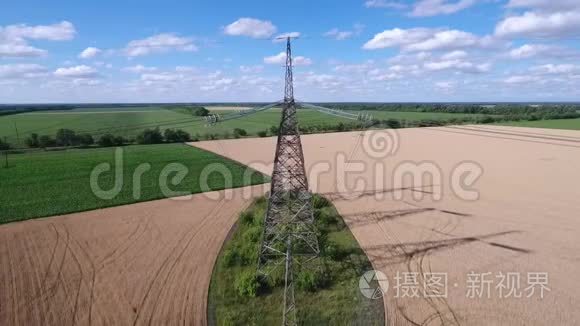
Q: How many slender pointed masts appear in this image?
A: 1